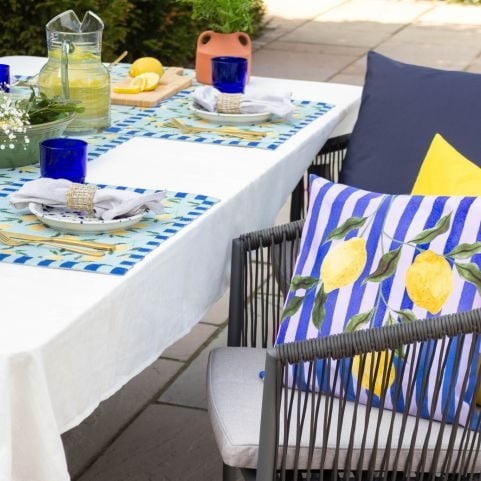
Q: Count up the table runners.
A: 1